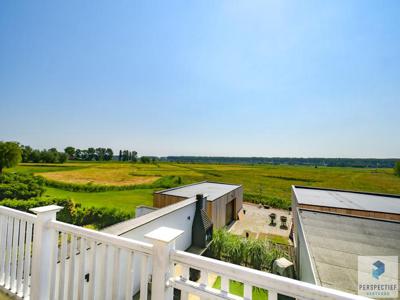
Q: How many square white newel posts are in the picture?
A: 2